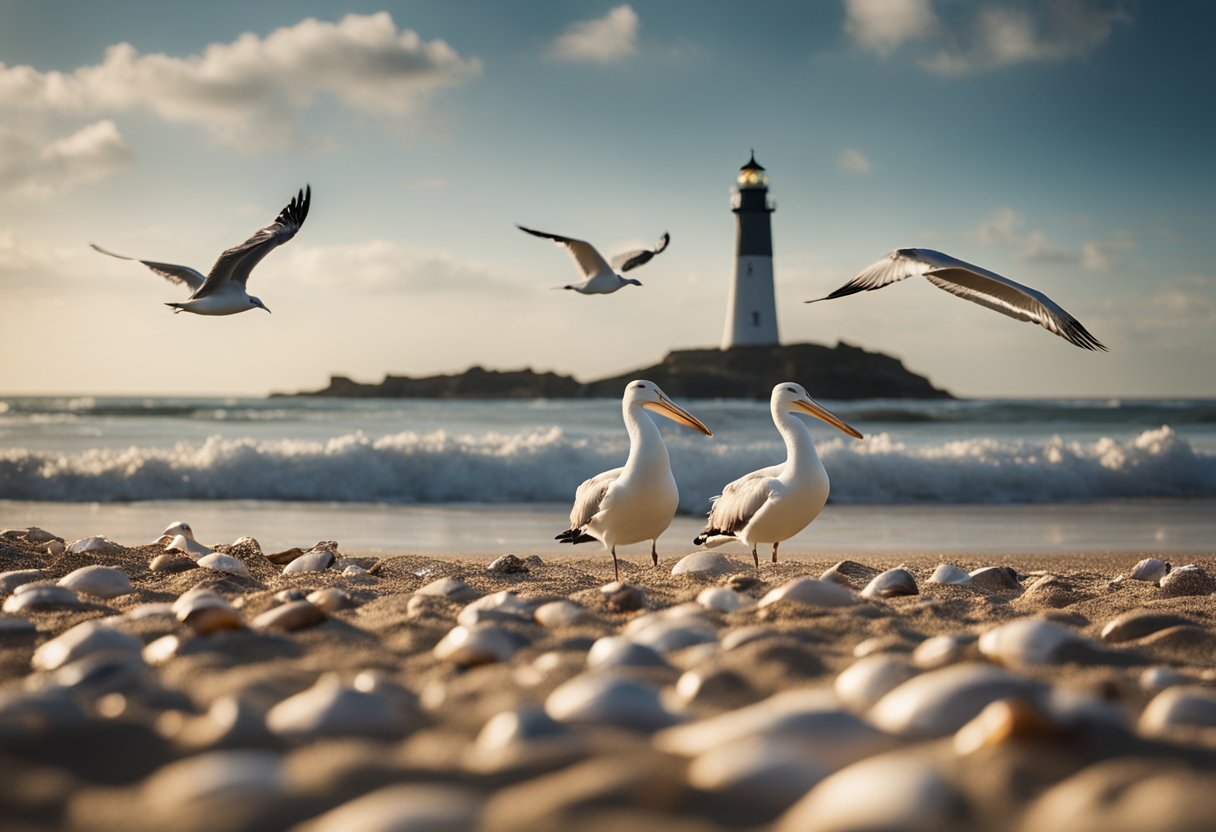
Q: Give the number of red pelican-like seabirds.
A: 0